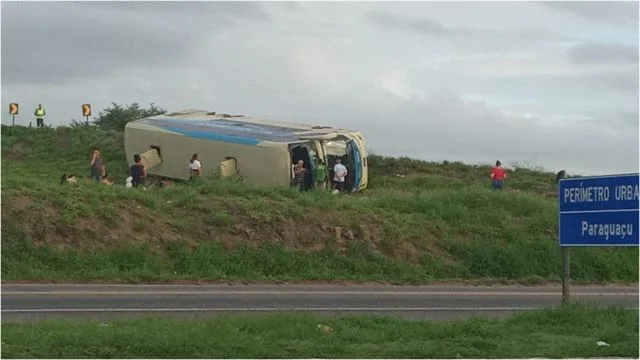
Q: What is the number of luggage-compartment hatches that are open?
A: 2